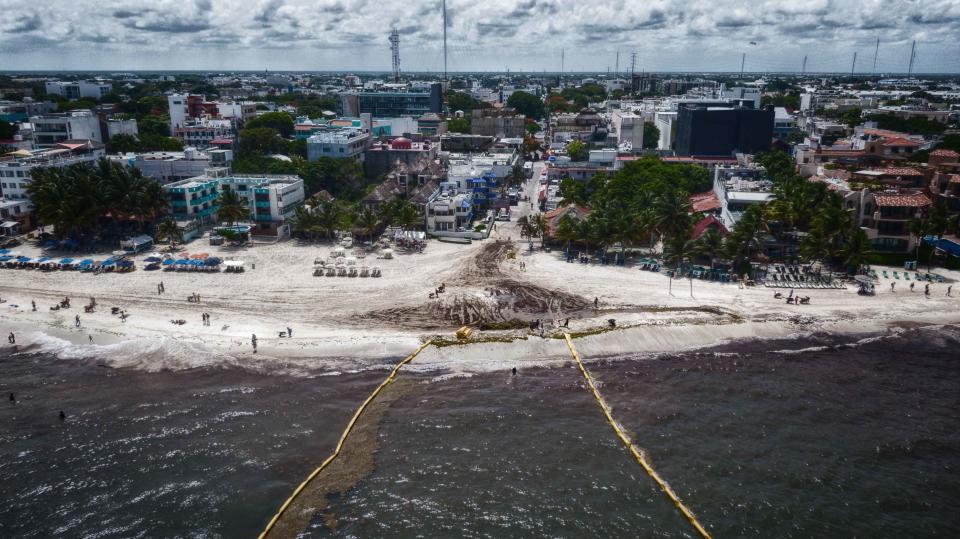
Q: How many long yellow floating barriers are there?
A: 2